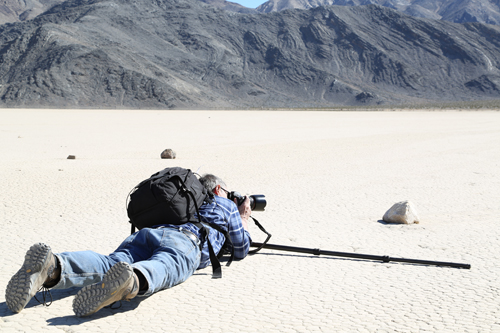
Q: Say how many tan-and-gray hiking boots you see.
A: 2